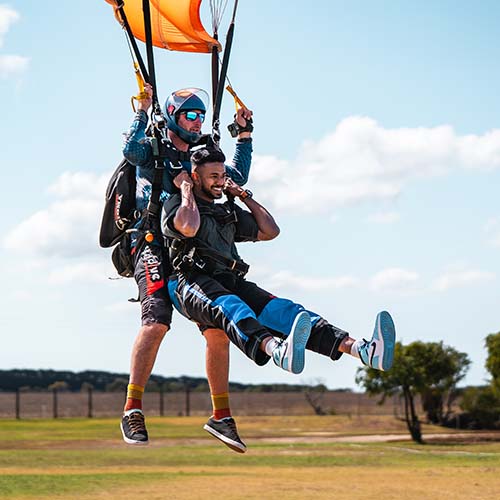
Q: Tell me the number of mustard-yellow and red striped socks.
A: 2